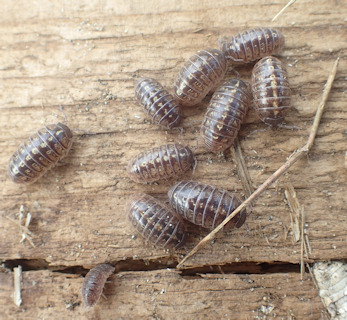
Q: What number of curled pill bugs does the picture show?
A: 0